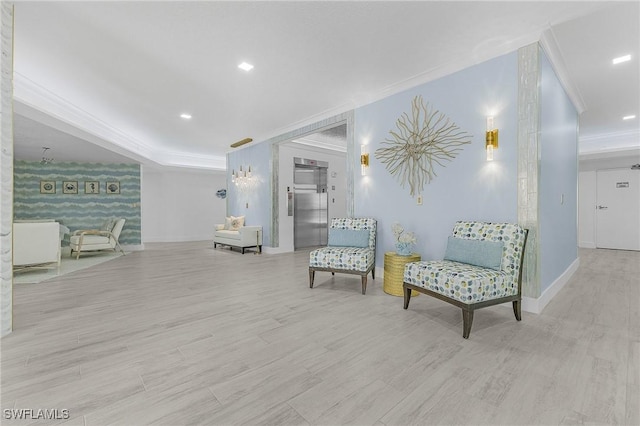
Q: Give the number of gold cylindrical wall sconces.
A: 2